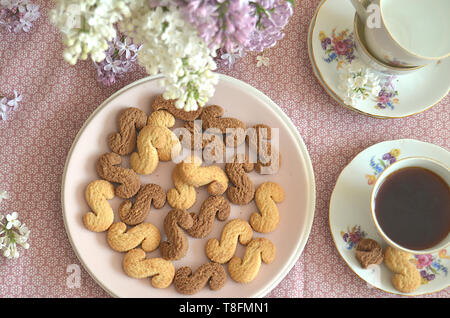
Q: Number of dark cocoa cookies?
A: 12